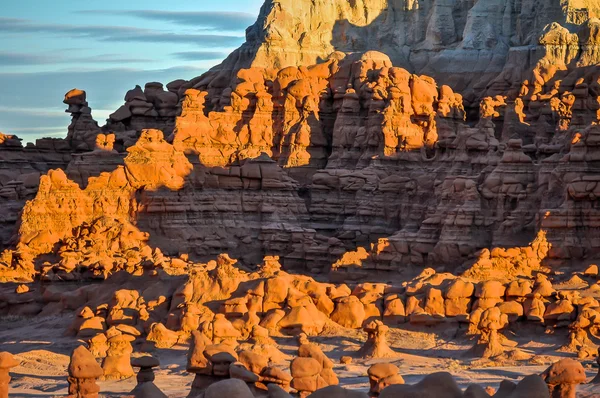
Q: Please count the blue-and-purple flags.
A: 0